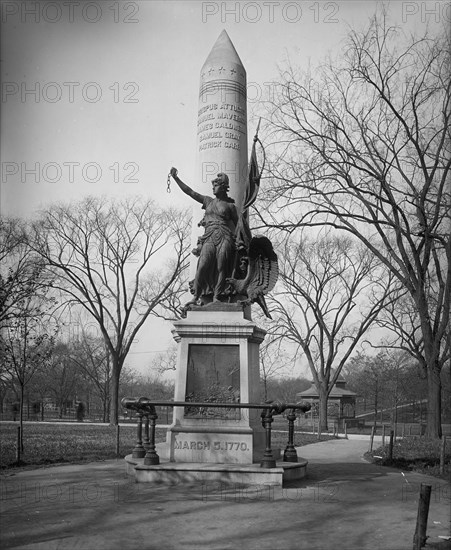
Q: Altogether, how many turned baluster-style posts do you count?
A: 5